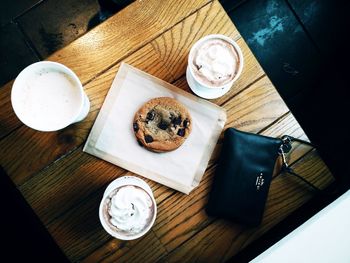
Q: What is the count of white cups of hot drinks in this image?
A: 3